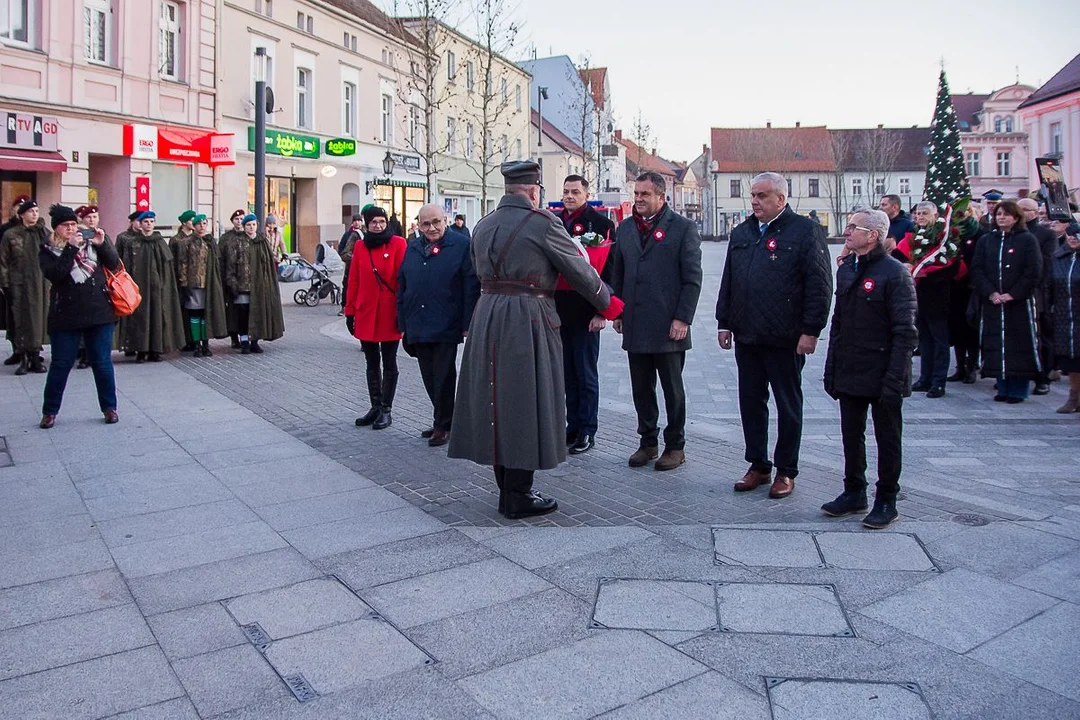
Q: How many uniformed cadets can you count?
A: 10